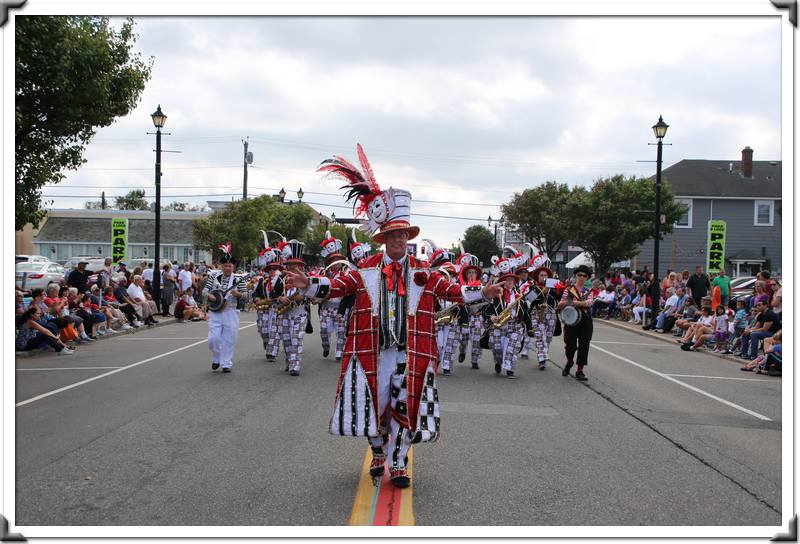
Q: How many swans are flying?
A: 0